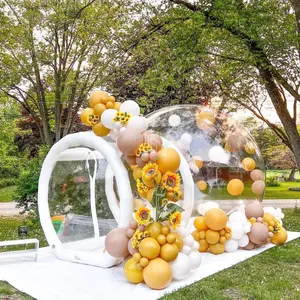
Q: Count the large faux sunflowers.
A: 4